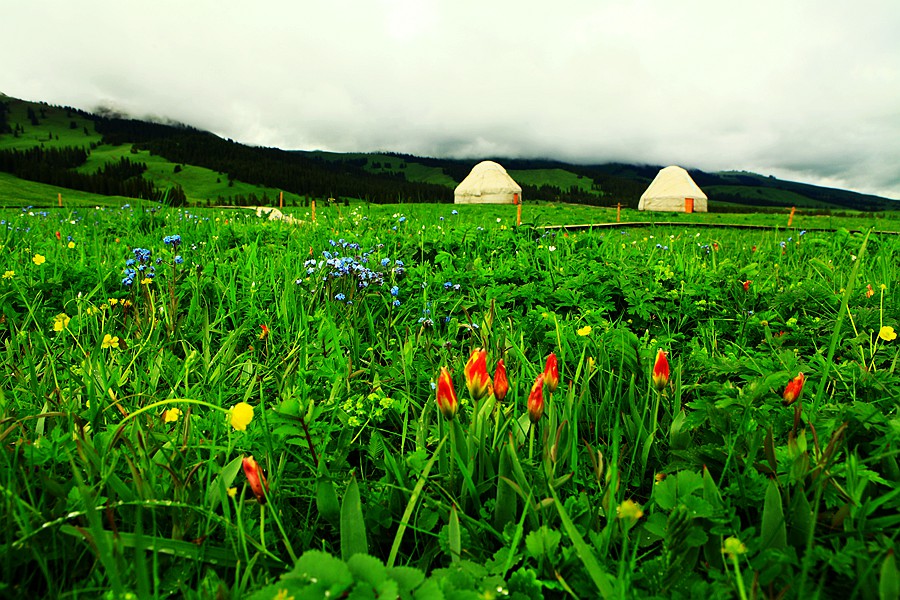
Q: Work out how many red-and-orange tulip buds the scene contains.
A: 8